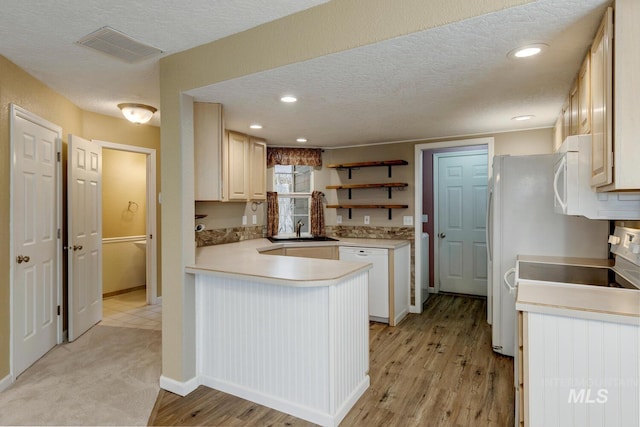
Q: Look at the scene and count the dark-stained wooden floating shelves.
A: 3